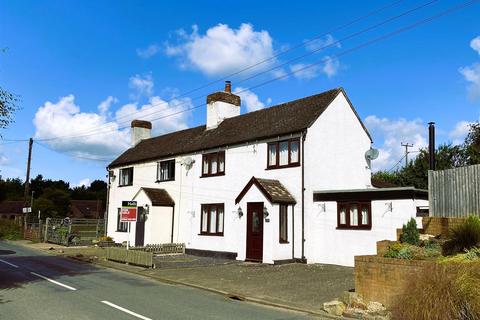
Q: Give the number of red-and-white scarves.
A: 0